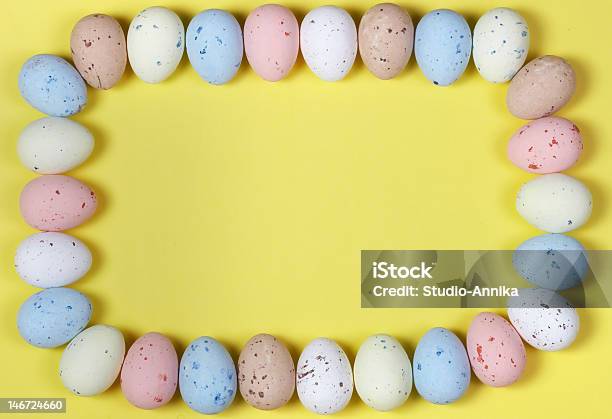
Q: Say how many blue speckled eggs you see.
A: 7